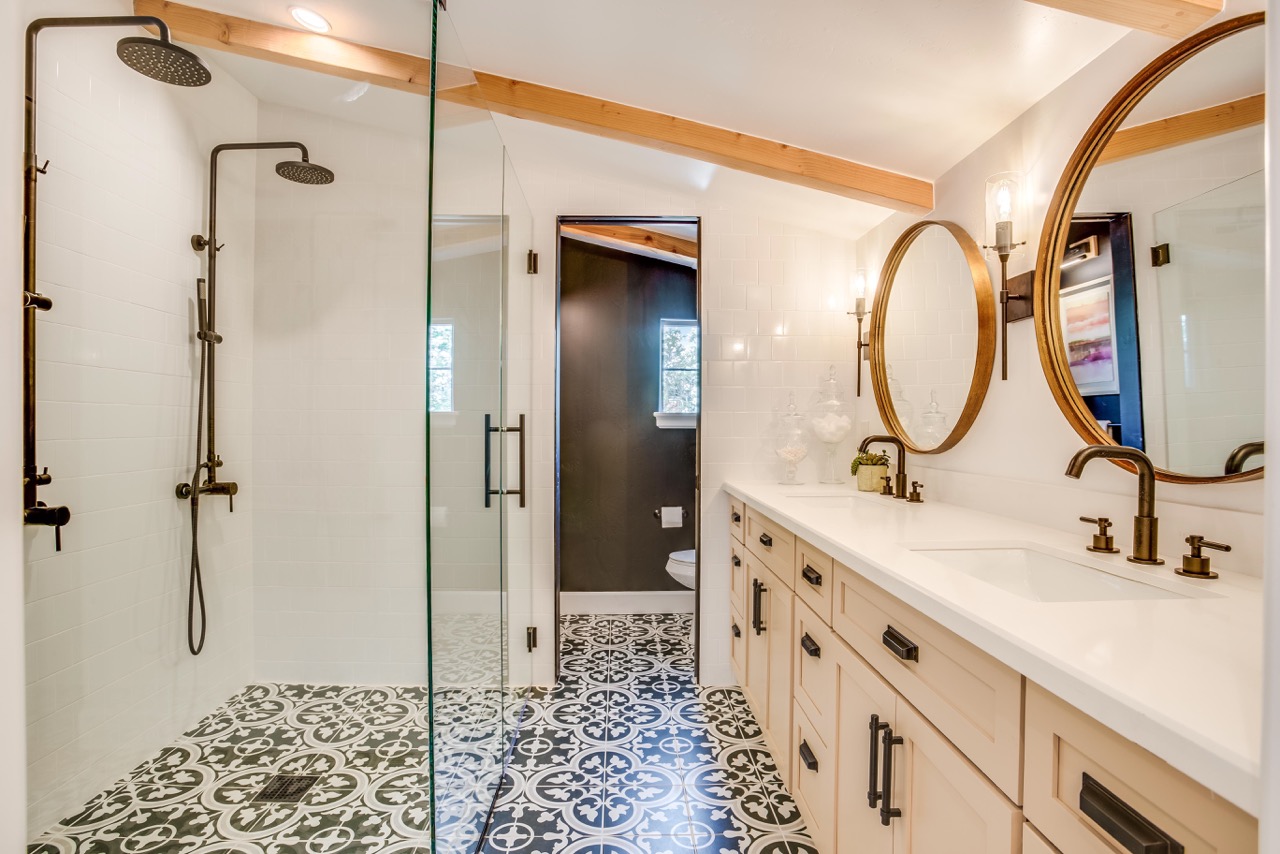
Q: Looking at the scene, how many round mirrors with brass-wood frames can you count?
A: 2